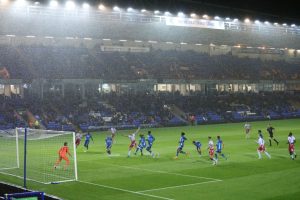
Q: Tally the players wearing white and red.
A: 7